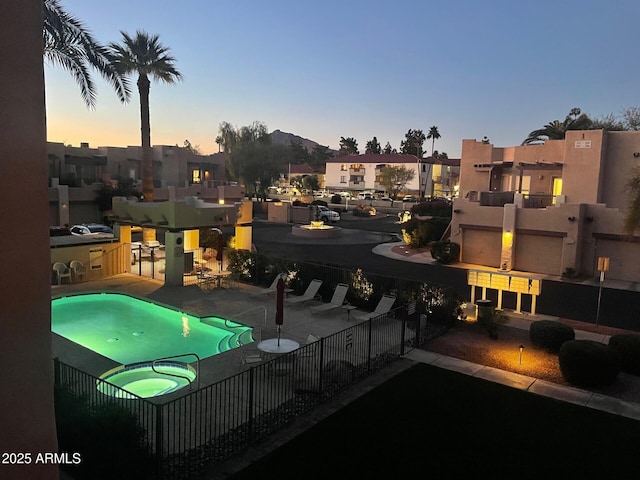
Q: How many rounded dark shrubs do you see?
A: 3